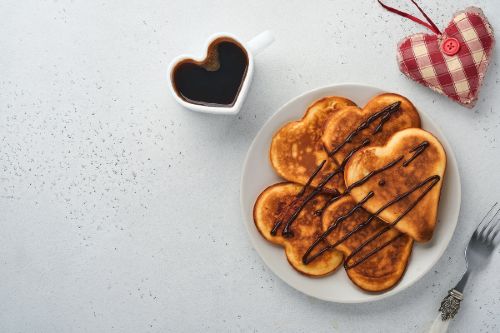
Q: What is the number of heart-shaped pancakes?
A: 5